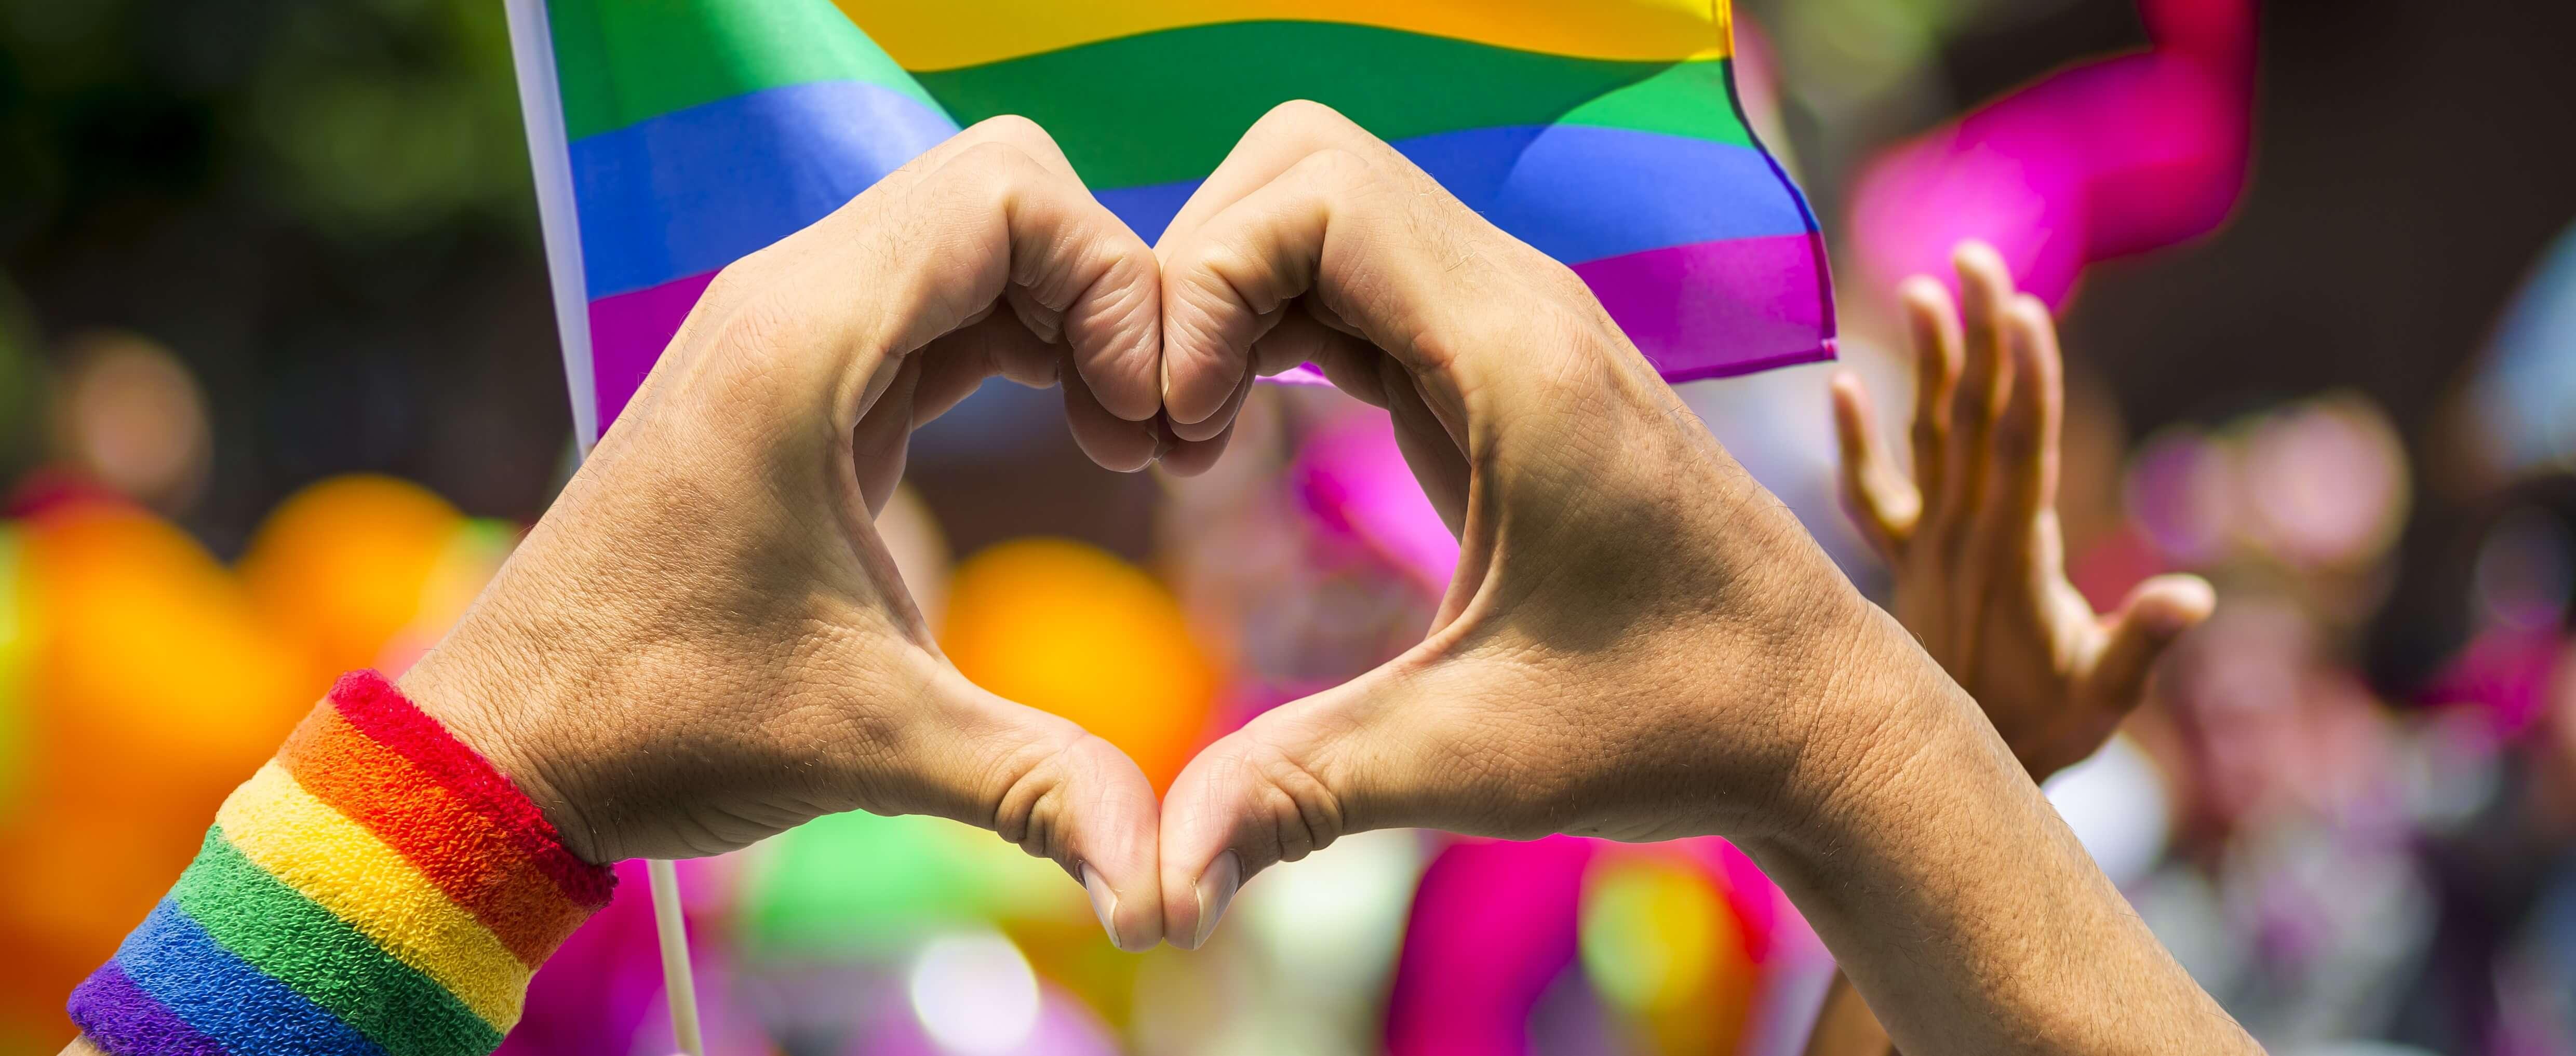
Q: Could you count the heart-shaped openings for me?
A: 1